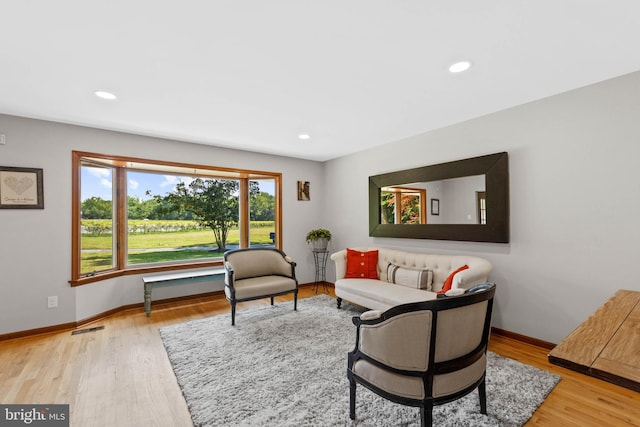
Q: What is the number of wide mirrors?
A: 1